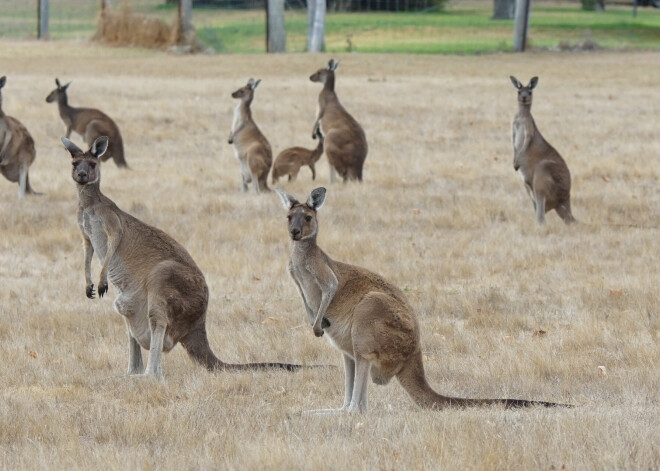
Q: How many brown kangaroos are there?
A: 8